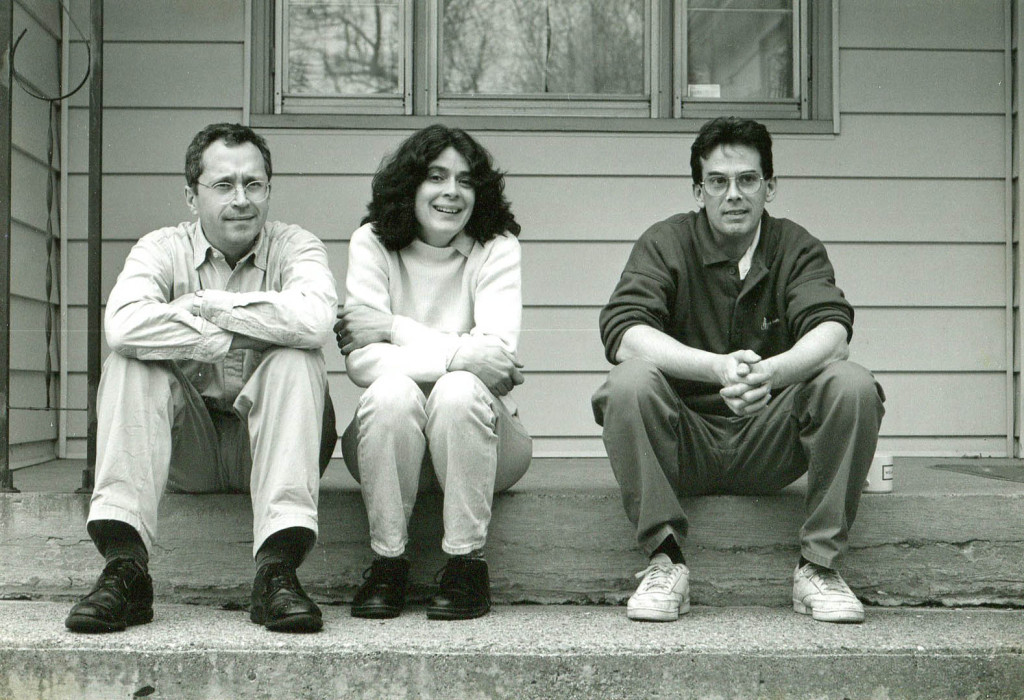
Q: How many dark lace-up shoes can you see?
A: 4